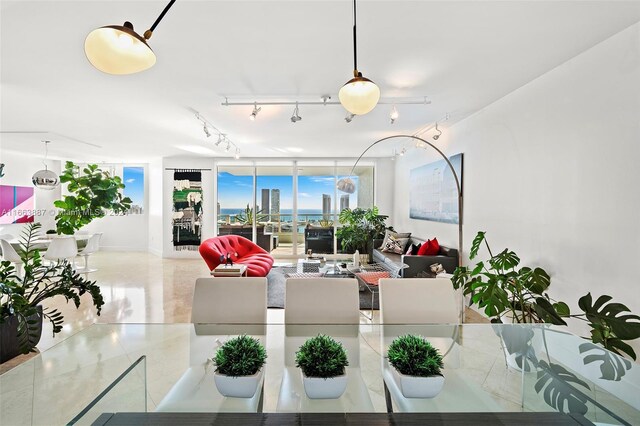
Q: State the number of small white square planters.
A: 3